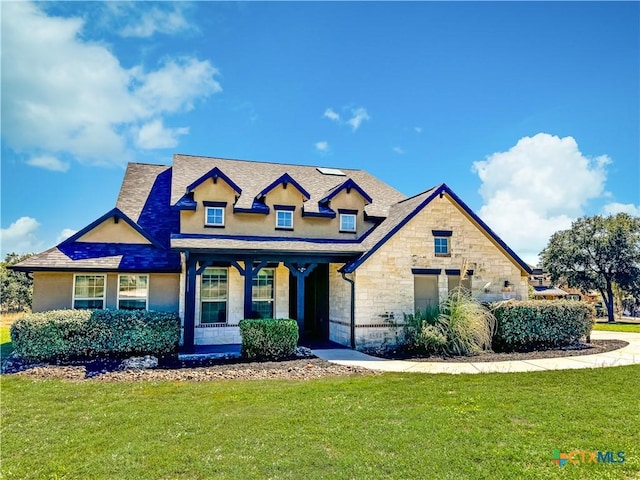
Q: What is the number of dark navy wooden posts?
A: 3